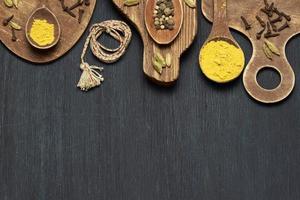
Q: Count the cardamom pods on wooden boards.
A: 10